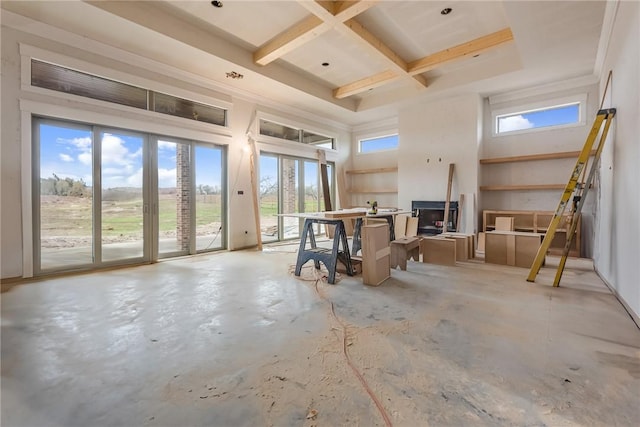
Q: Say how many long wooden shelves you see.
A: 4